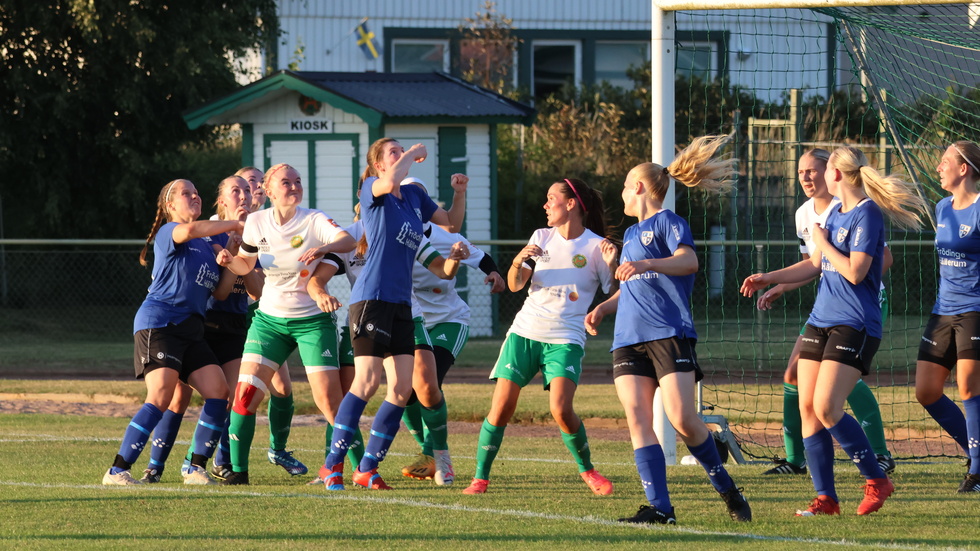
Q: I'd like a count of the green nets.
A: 1